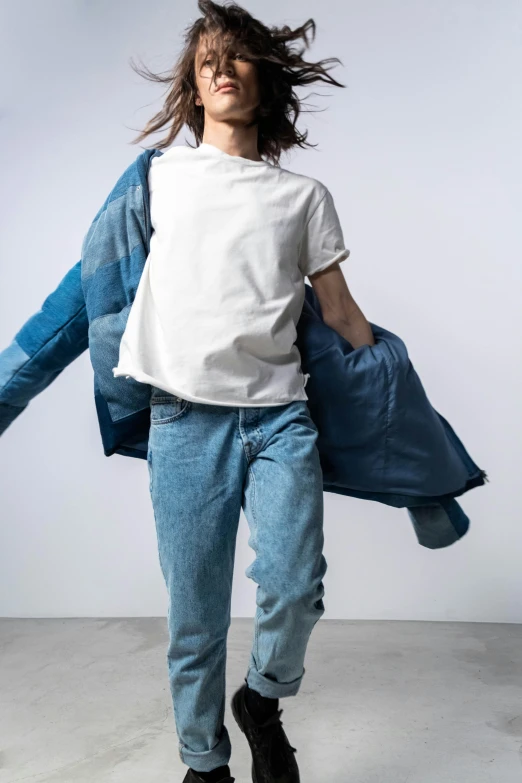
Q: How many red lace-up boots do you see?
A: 0